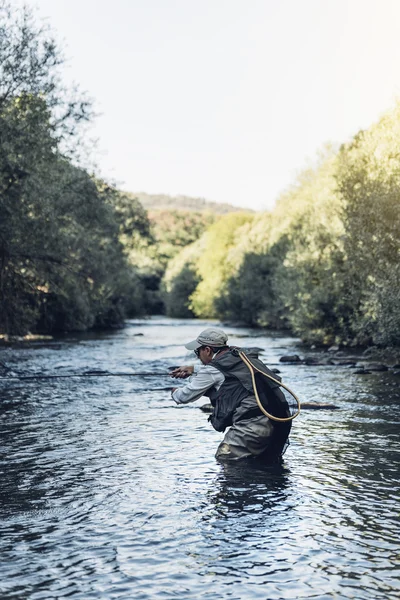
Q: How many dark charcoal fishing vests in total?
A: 1